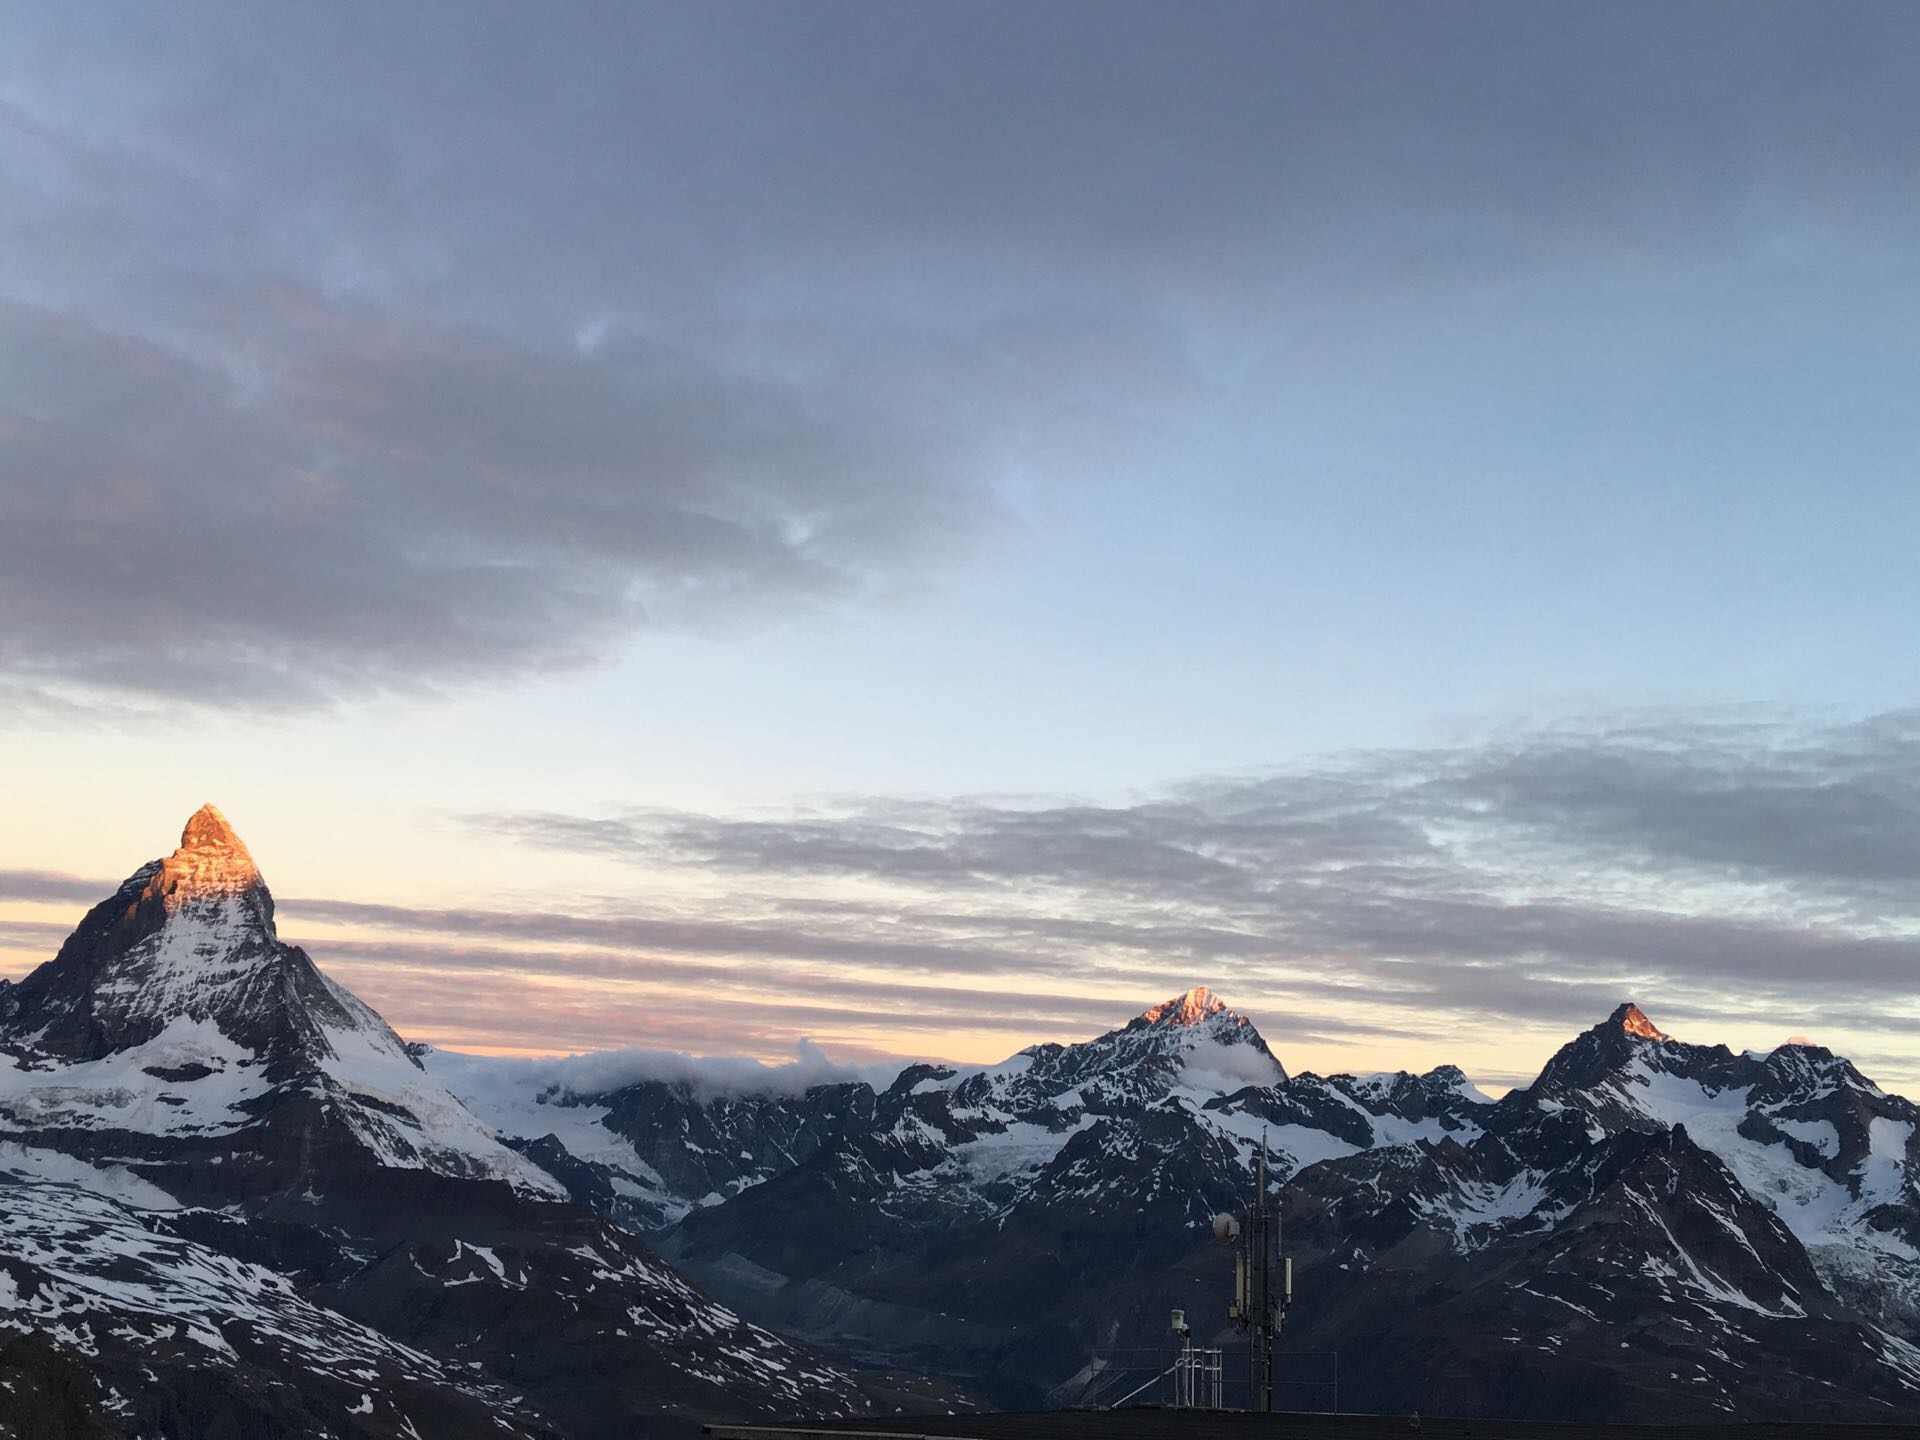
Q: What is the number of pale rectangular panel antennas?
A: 2